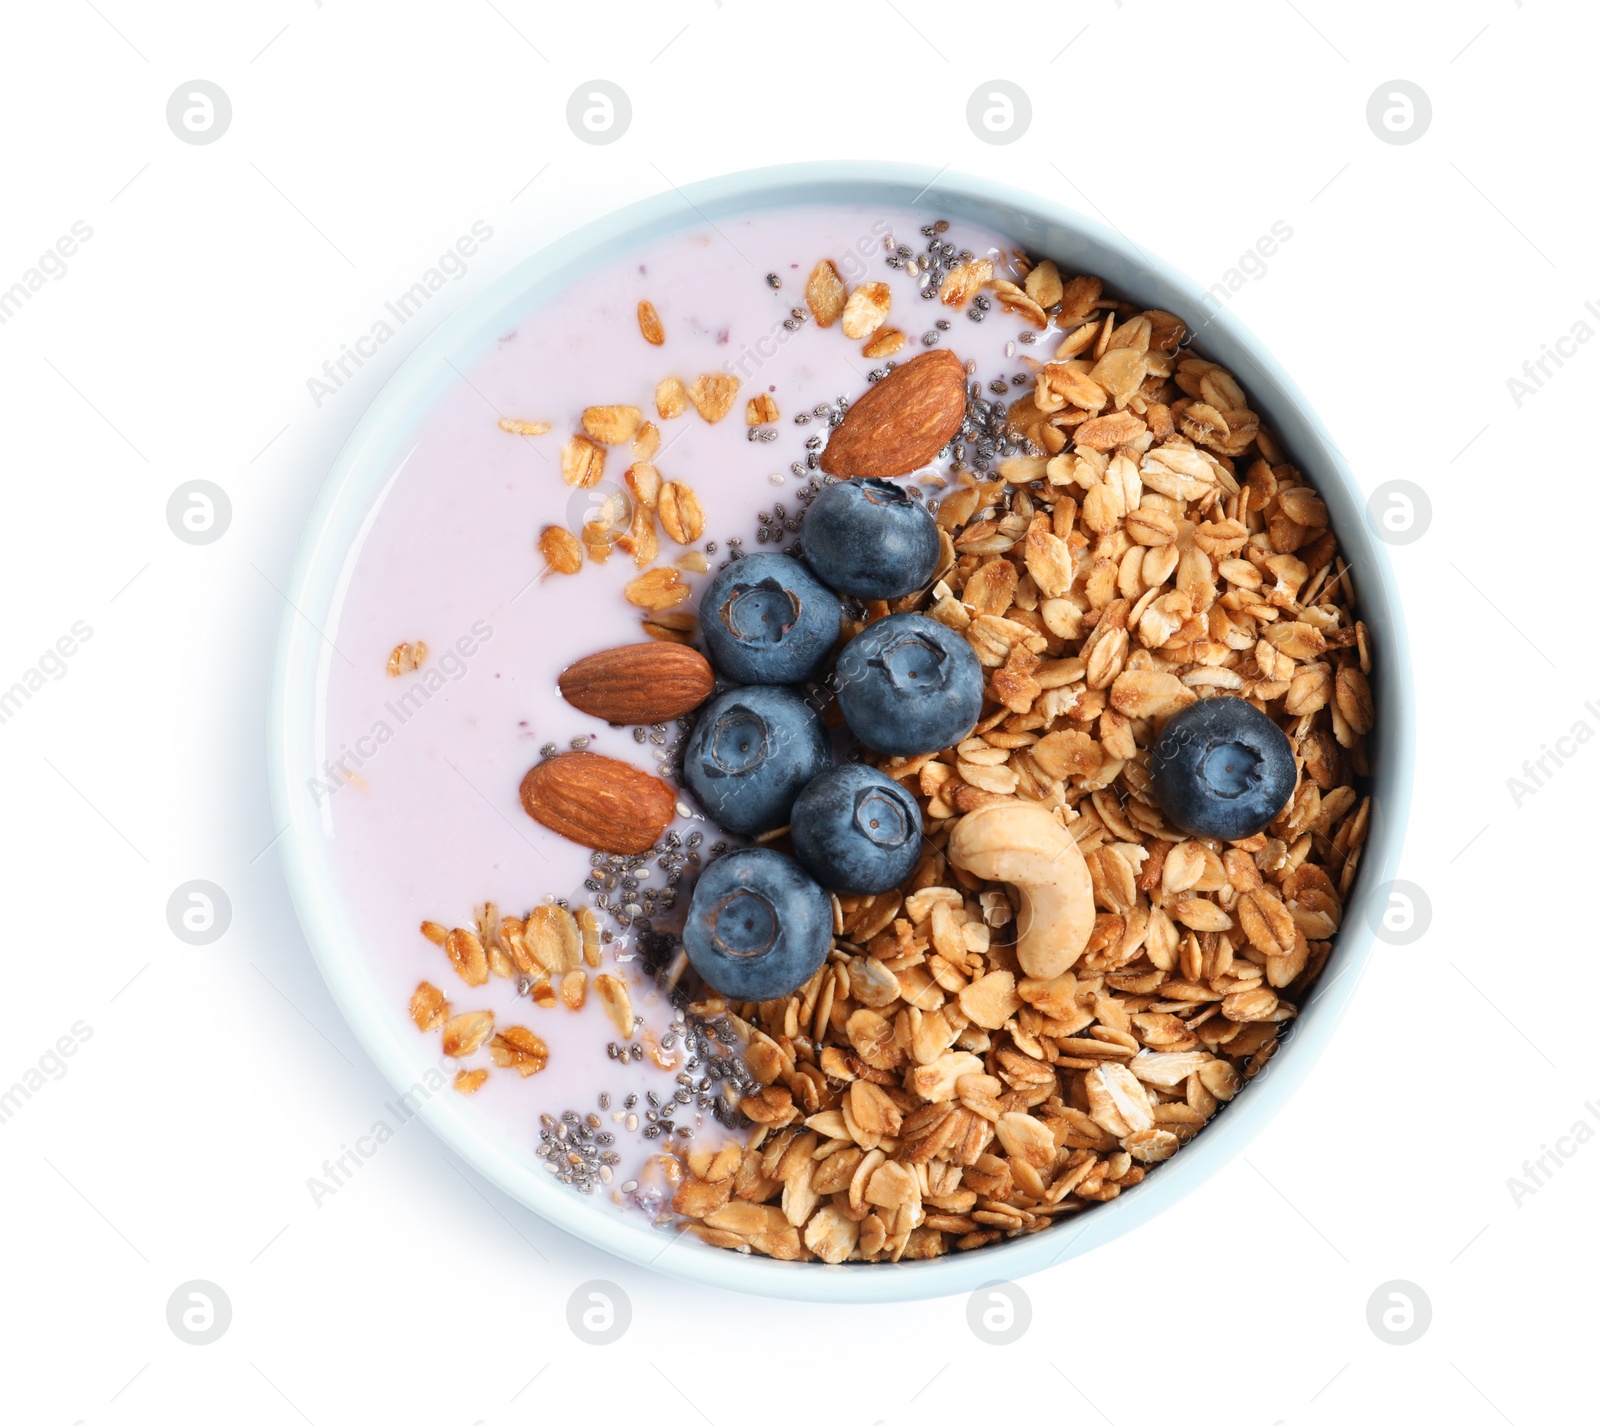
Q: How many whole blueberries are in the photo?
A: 7